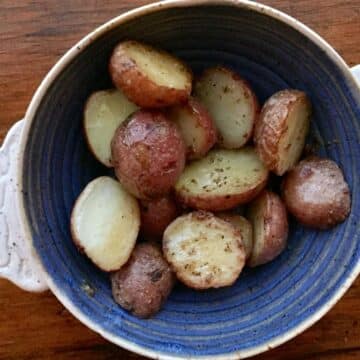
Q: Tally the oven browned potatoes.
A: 14